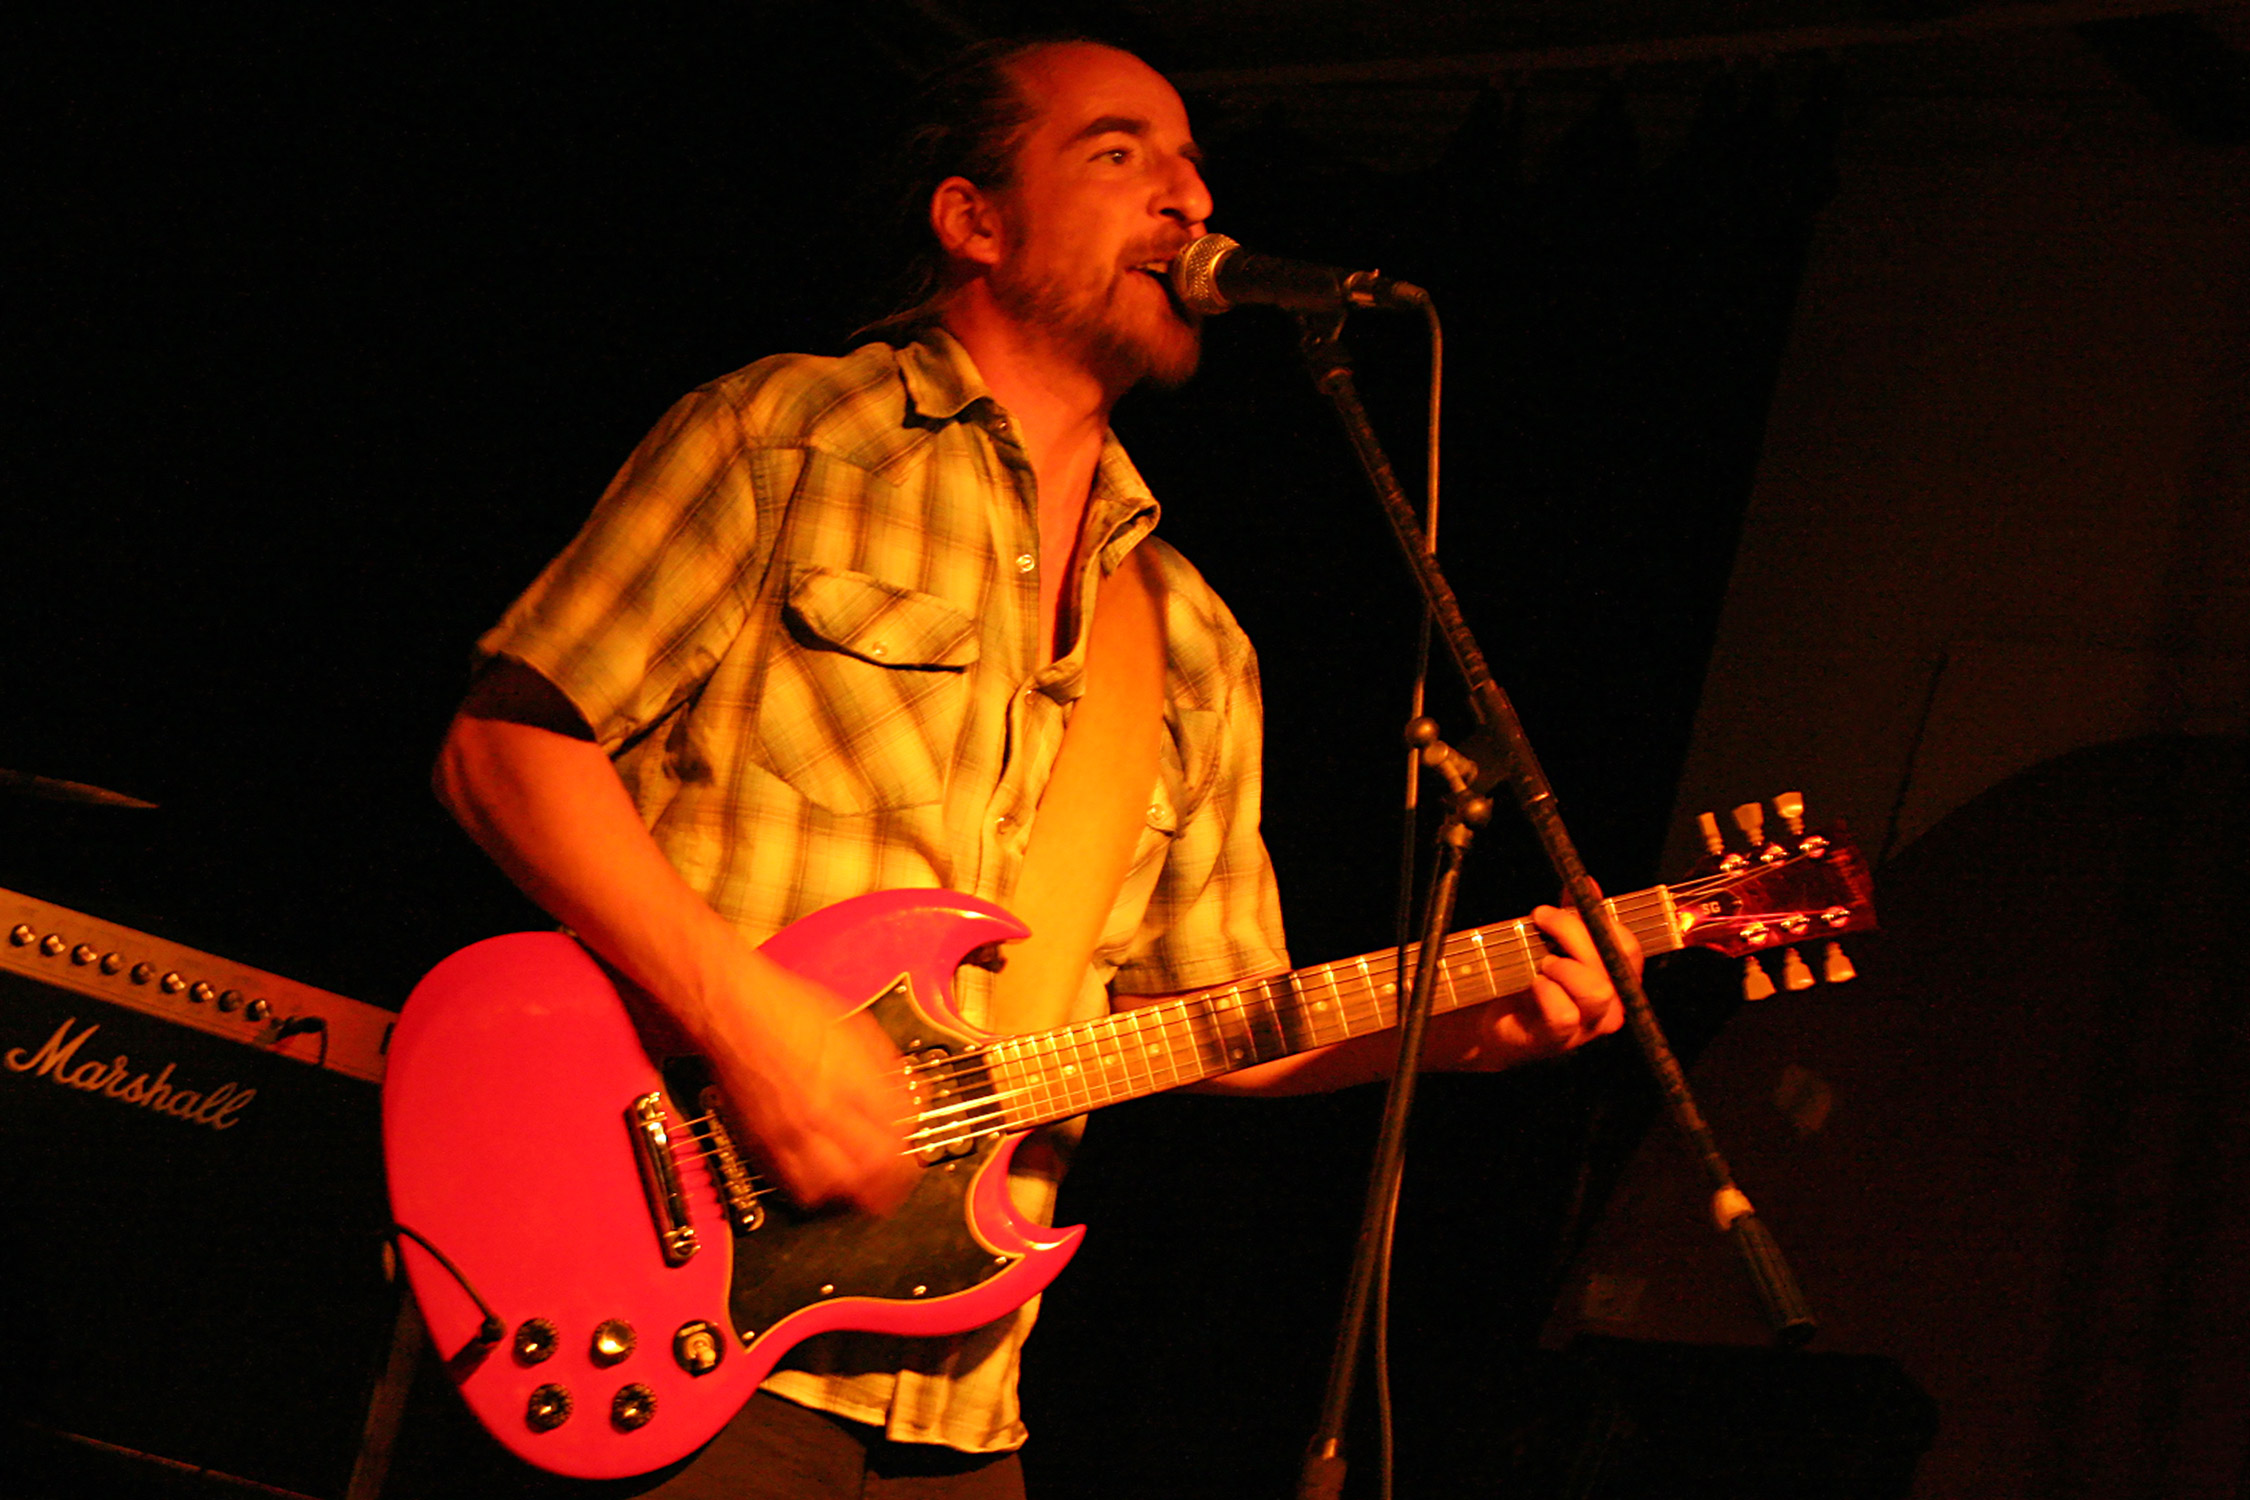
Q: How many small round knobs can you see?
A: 13